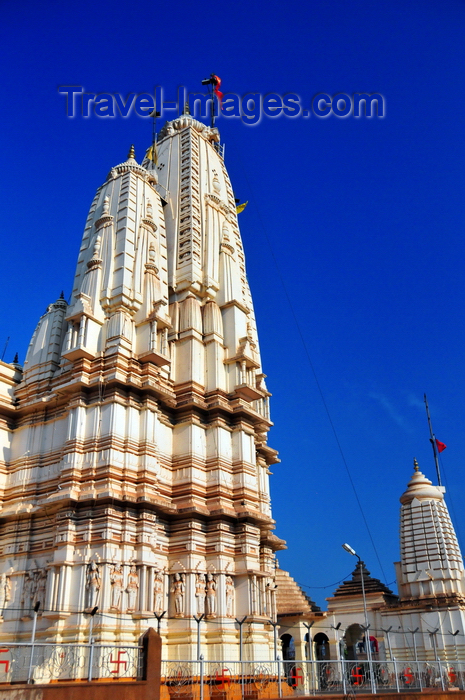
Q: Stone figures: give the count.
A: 11